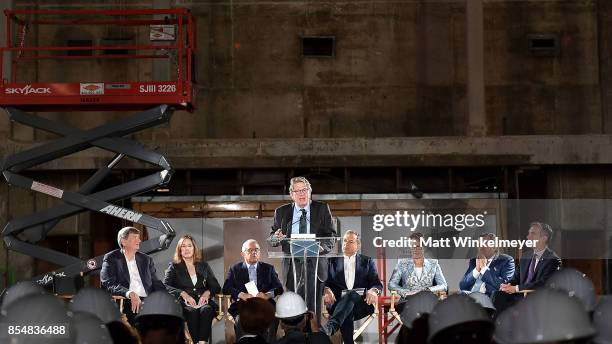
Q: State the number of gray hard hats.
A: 11